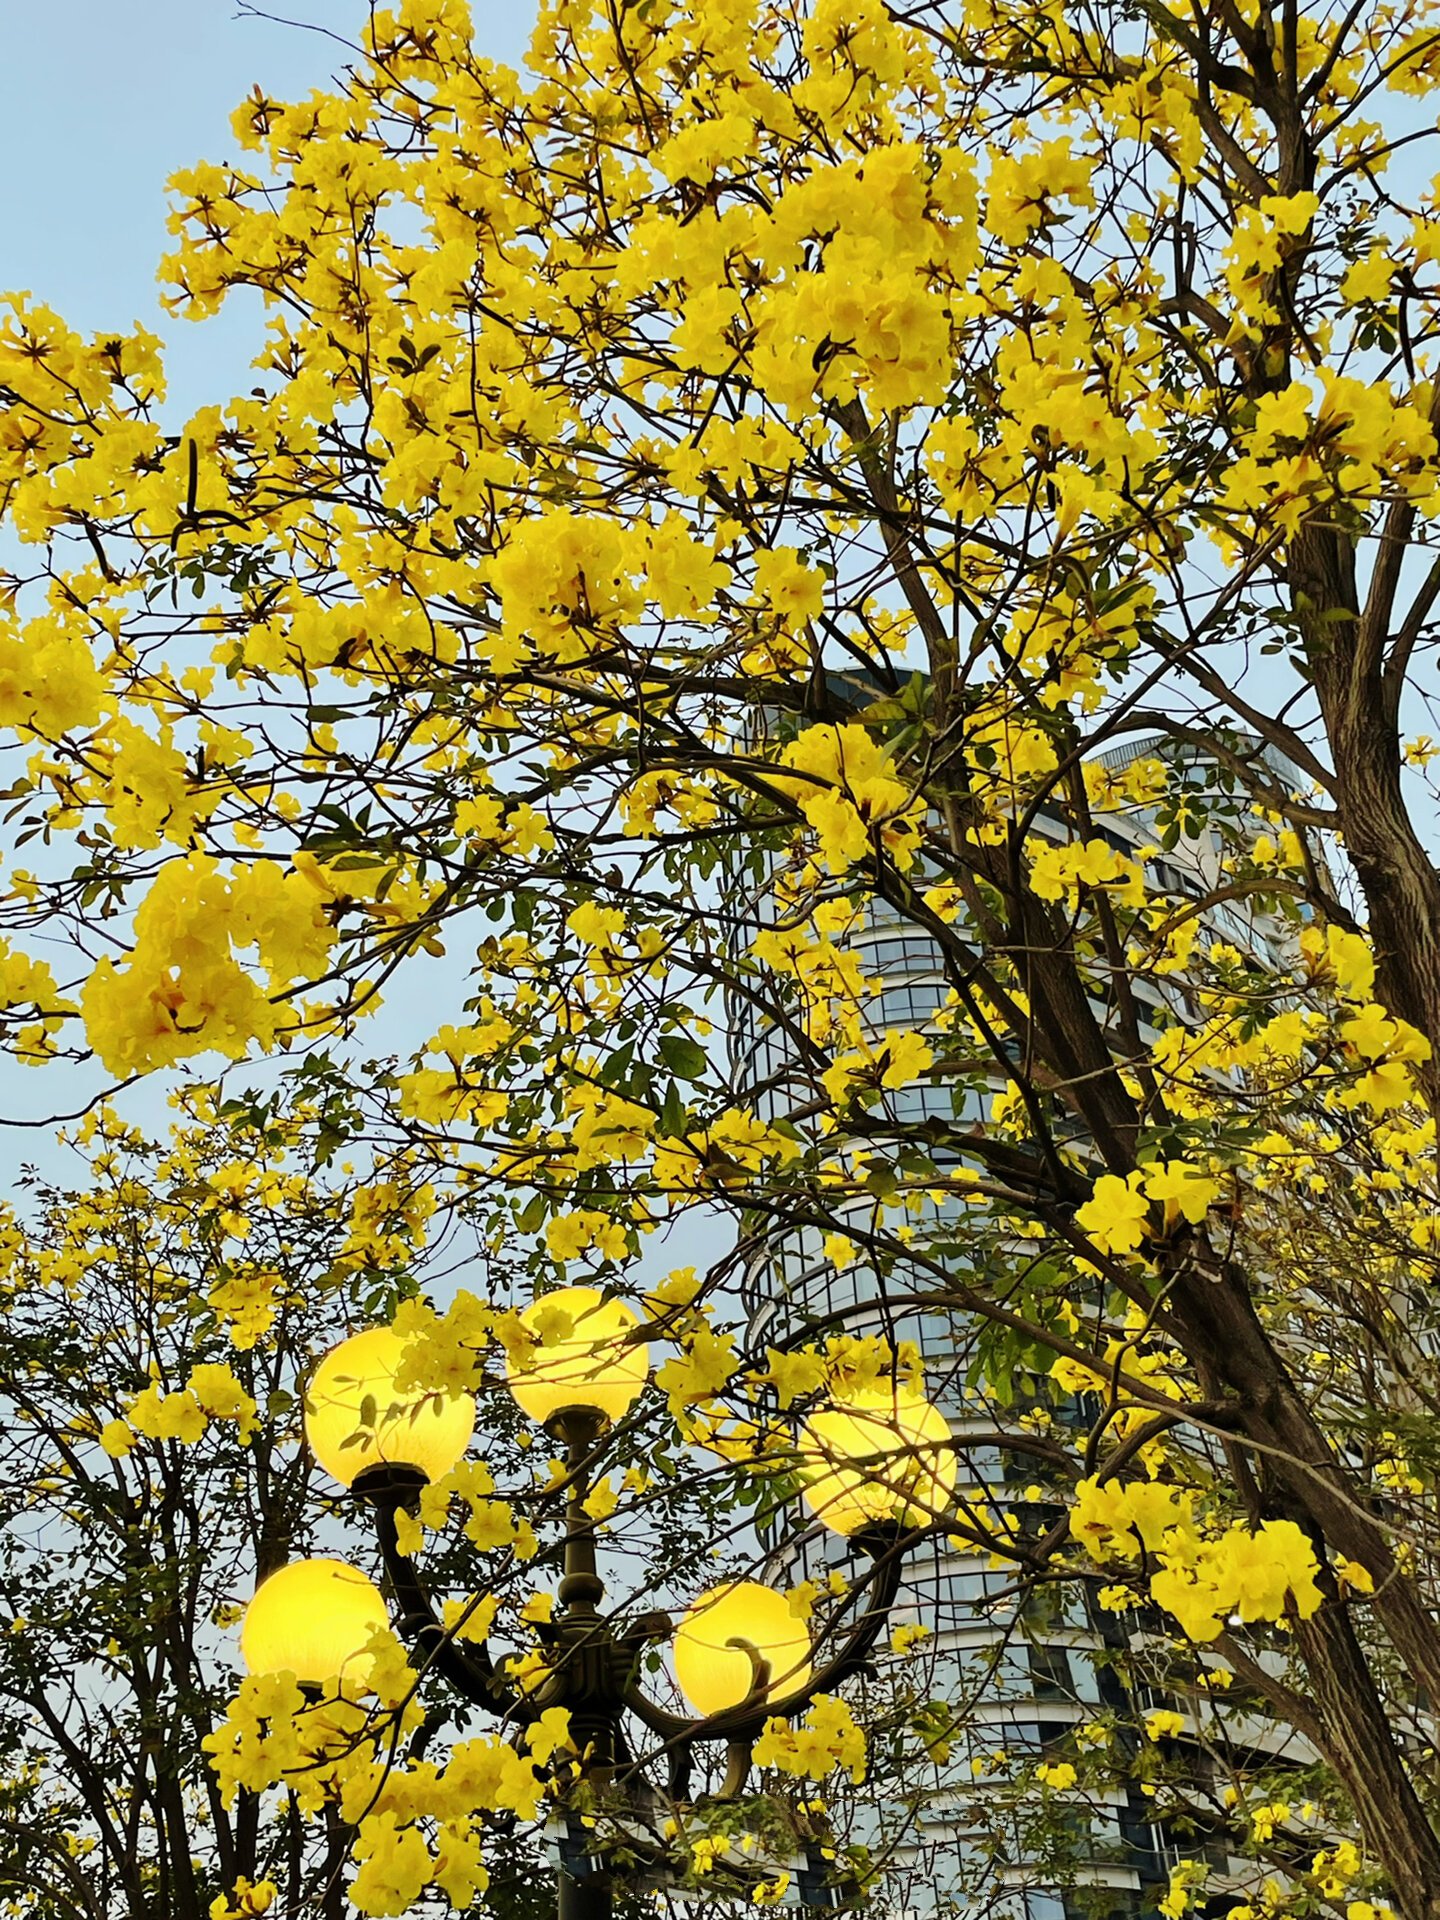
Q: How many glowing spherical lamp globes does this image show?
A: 5